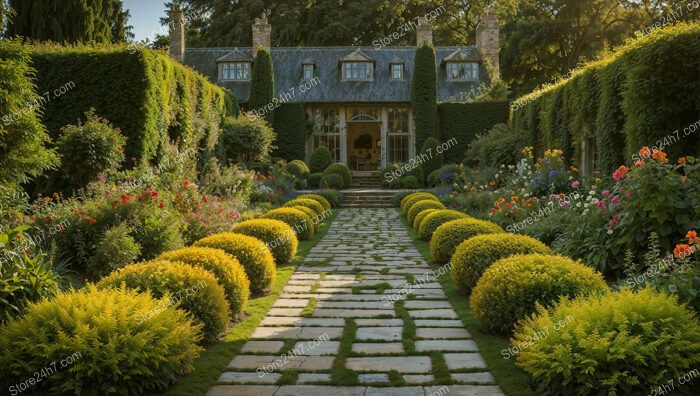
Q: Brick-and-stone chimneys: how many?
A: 4